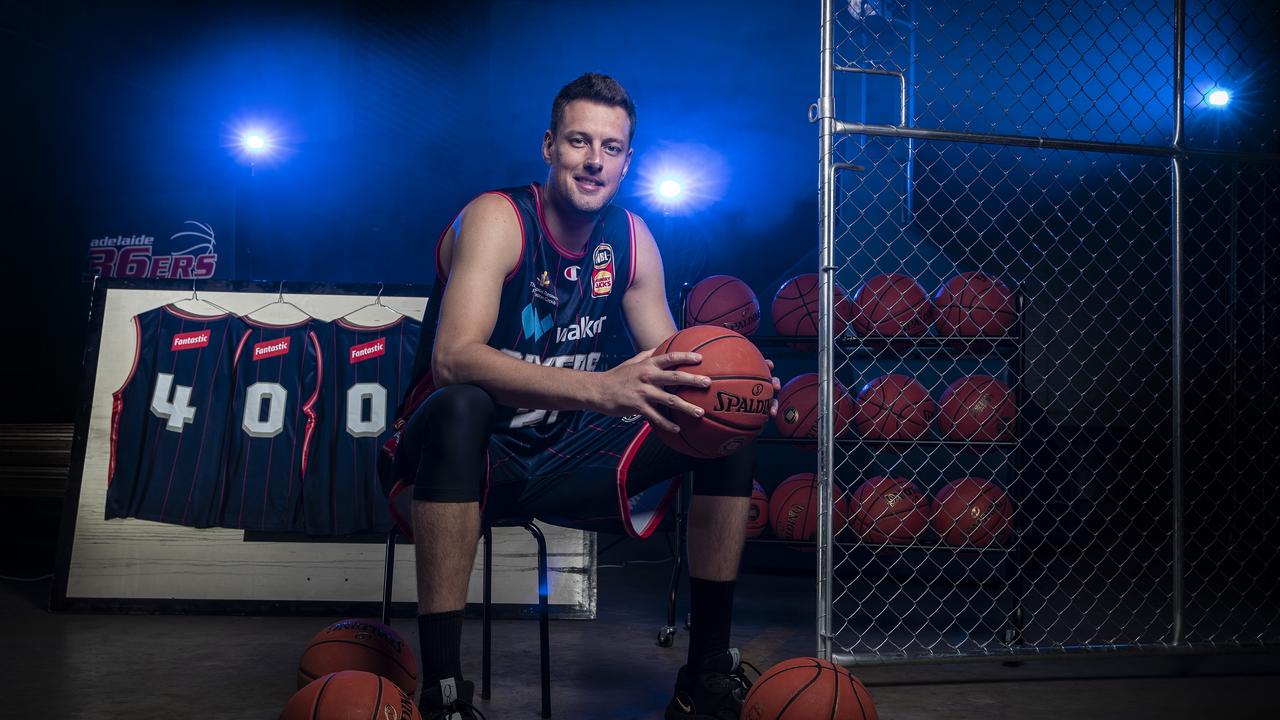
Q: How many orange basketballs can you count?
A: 15